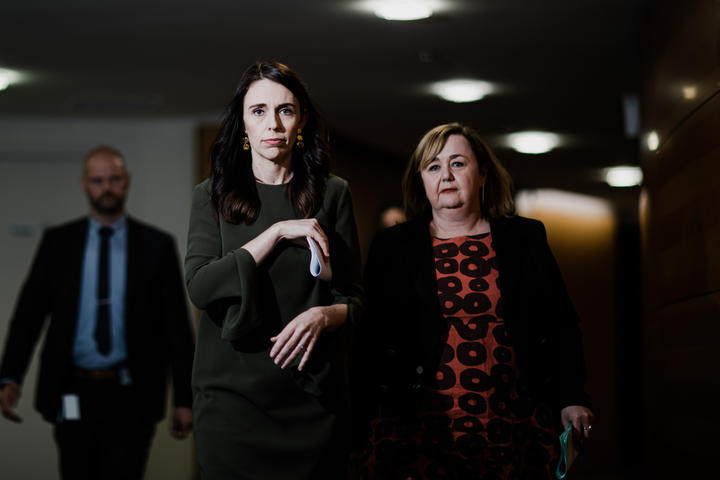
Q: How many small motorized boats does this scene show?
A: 0